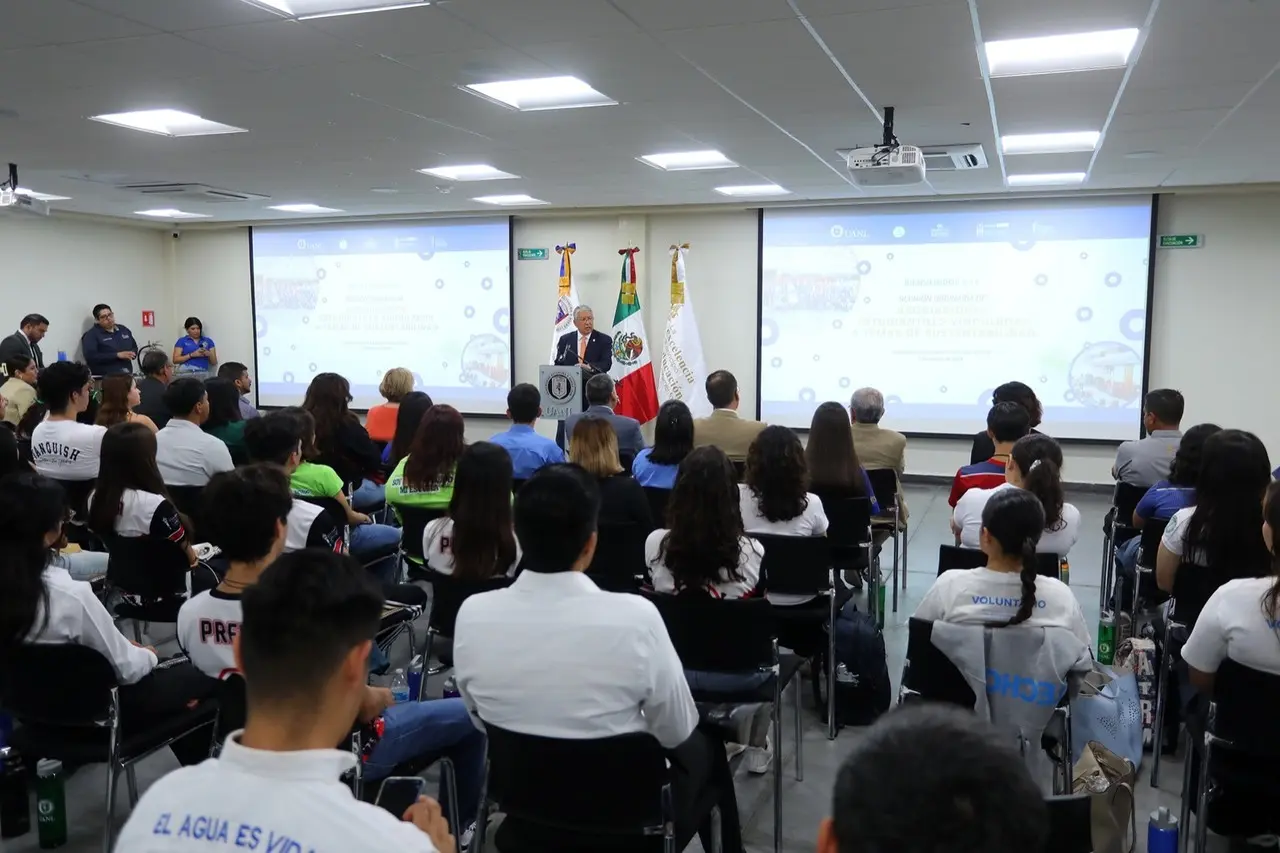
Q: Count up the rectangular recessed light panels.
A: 13